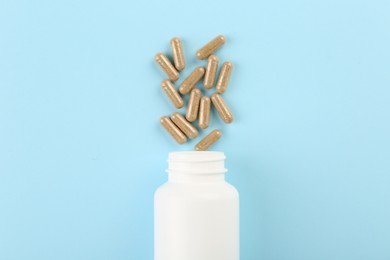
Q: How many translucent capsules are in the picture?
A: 13